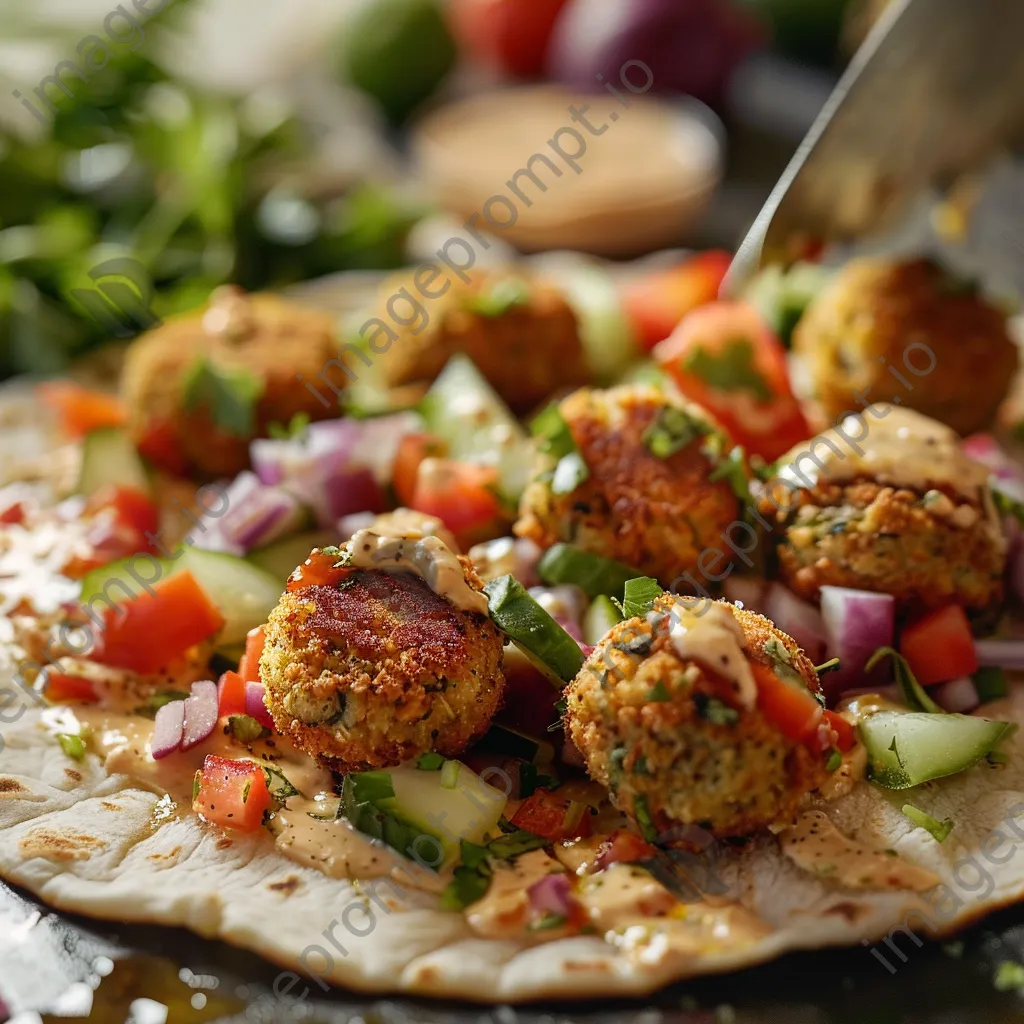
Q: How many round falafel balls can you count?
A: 7